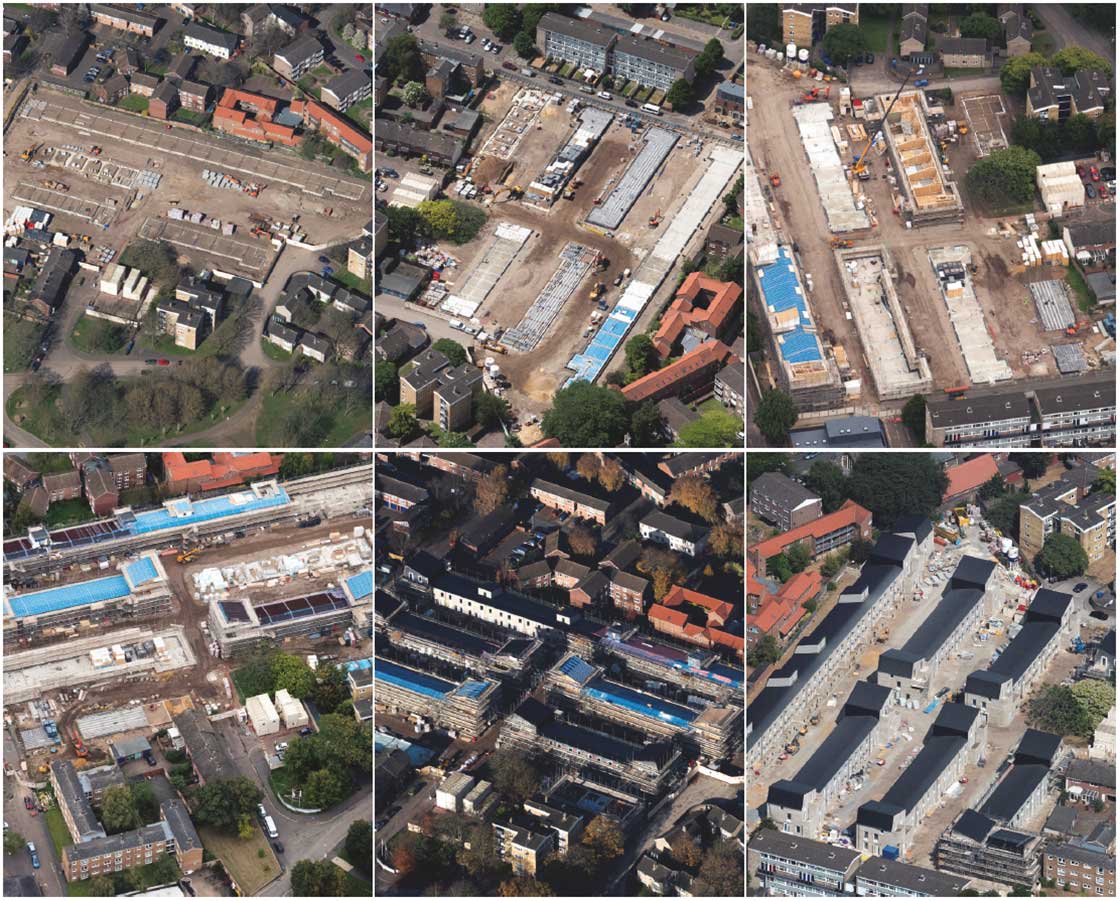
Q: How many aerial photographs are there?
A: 6